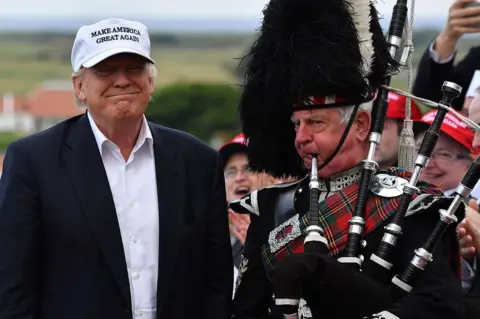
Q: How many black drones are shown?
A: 3